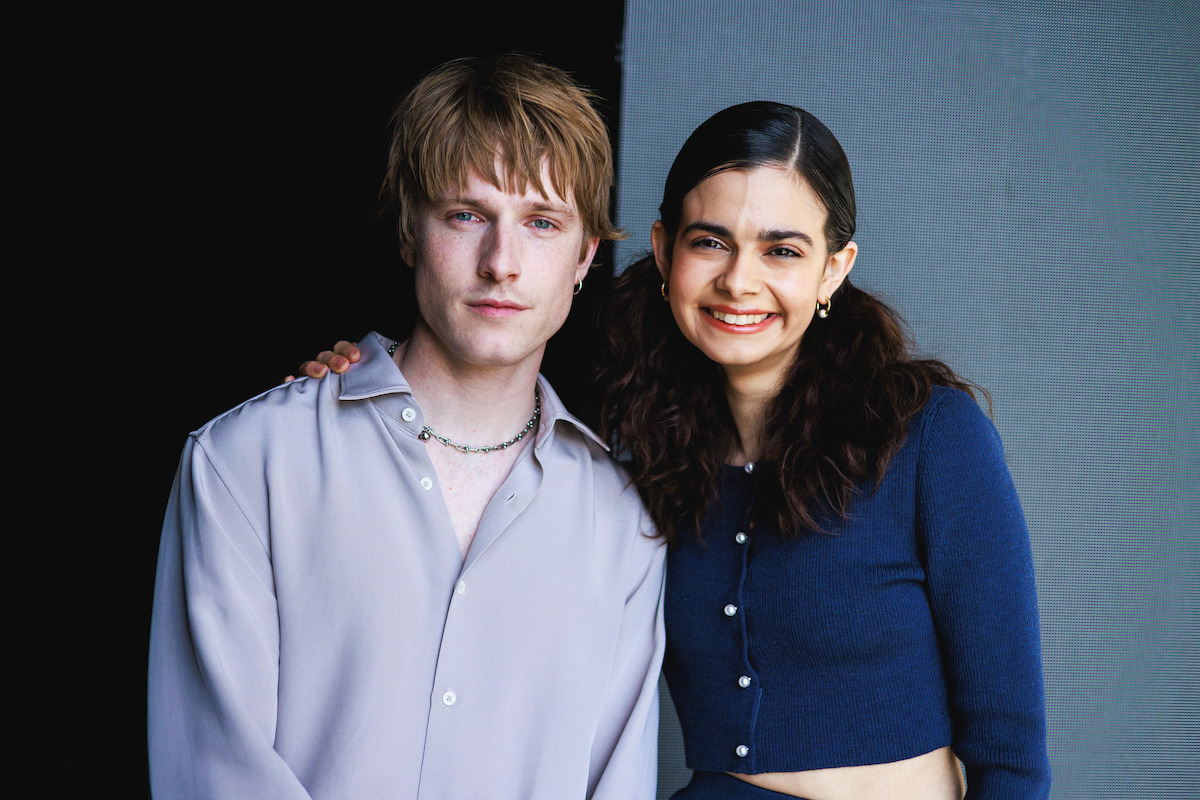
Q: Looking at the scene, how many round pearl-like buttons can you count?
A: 5